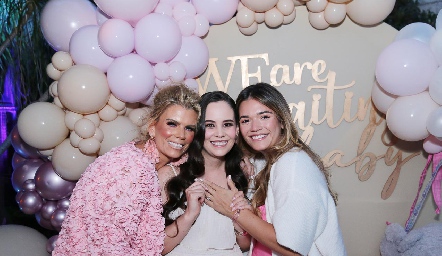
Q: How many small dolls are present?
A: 1